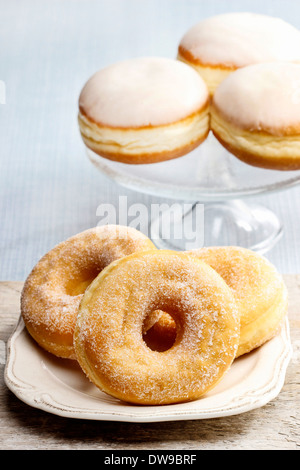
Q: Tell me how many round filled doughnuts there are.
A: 3